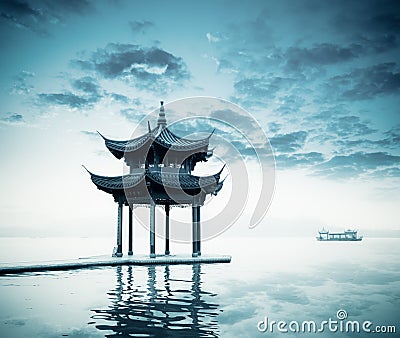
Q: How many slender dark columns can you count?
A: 6